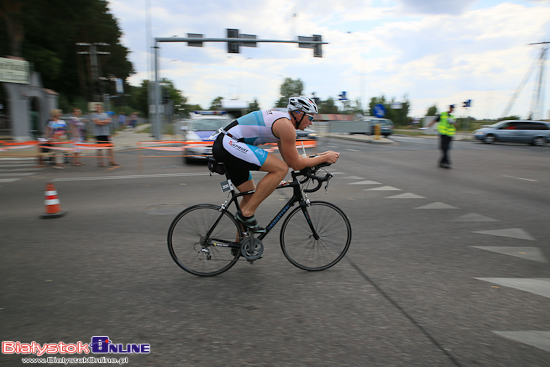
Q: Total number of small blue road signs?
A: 3